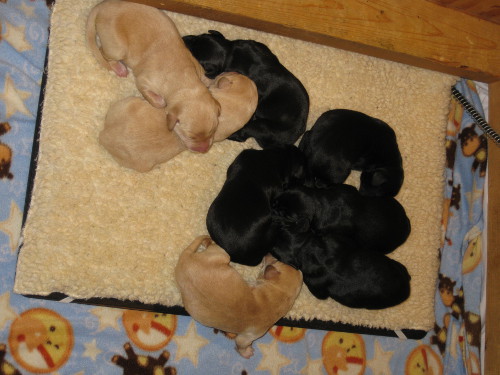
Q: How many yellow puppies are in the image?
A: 3